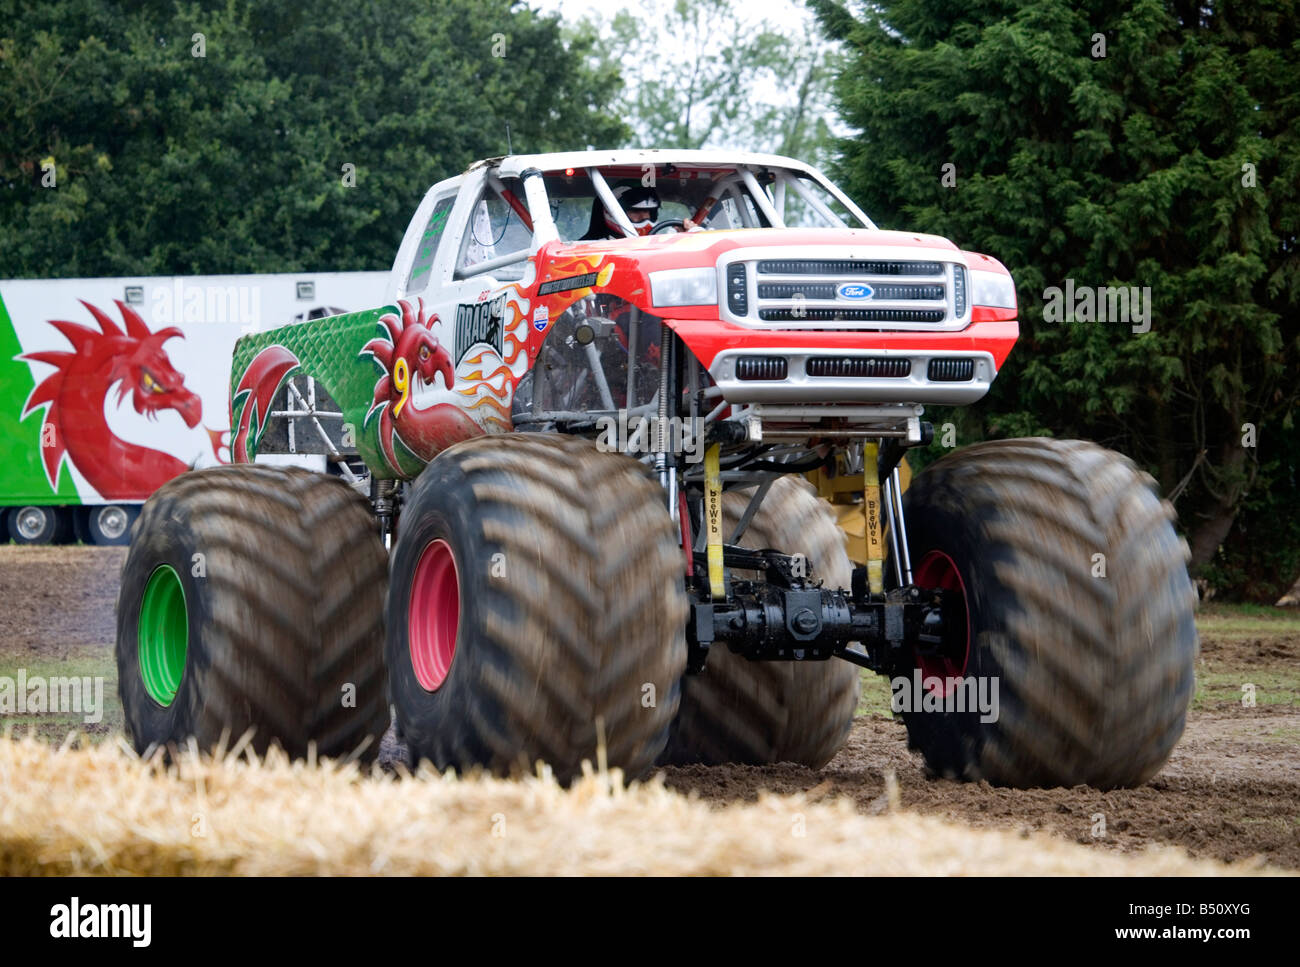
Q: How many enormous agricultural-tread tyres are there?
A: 4